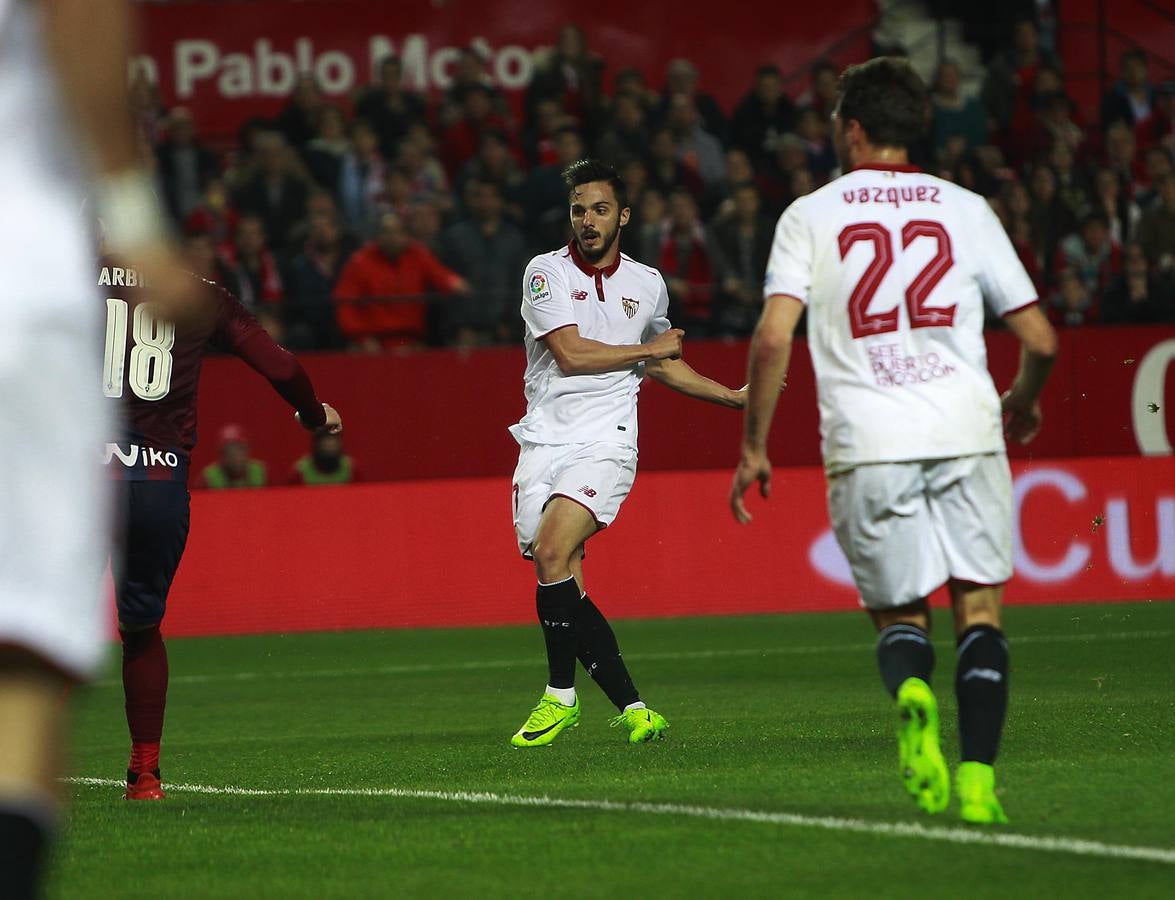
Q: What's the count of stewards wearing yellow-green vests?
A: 2